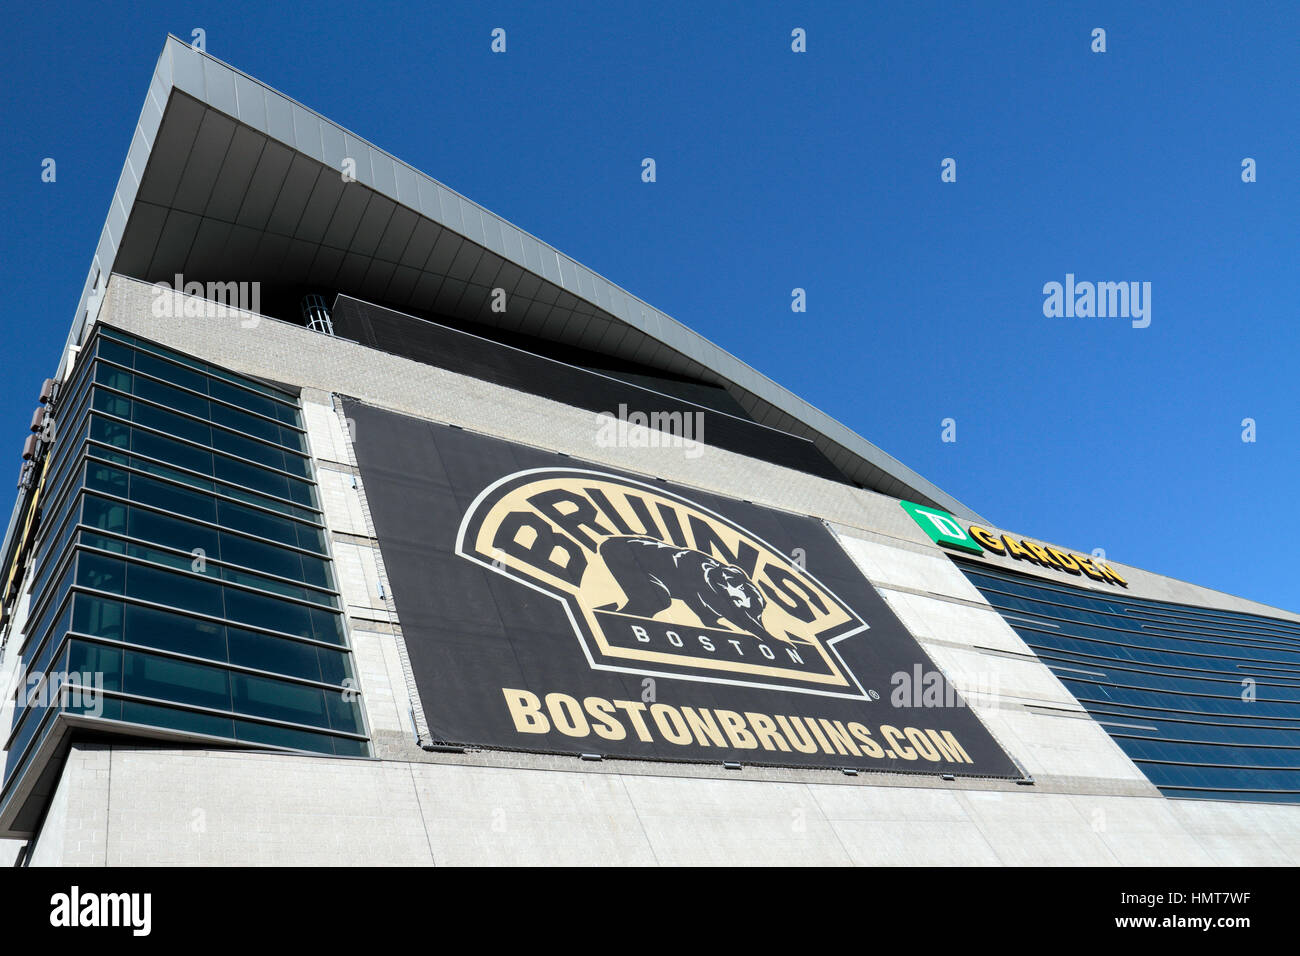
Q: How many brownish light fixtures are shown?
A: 3